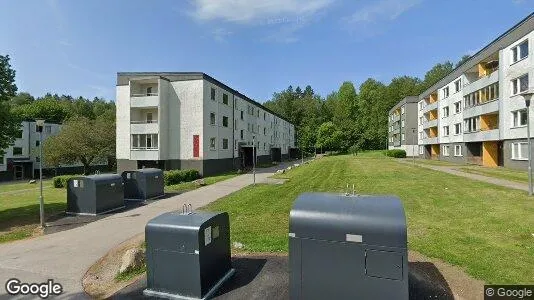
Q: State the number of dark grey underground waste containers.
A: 4